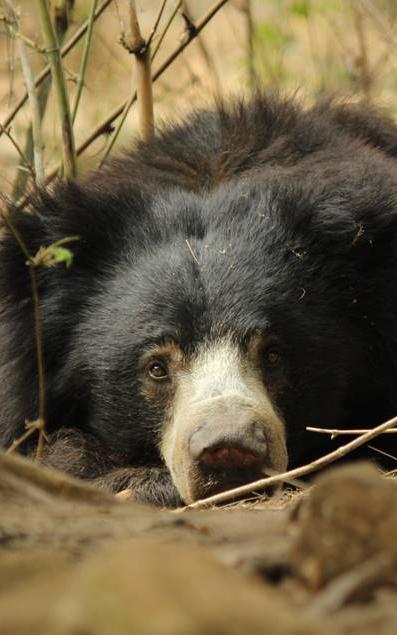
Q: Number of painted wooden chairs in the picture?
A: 0